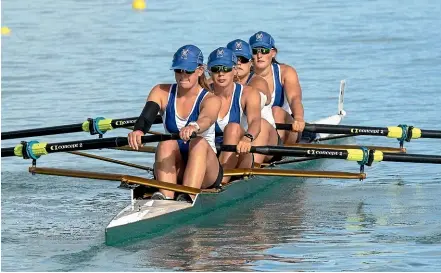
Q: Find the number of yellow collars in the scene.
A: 4